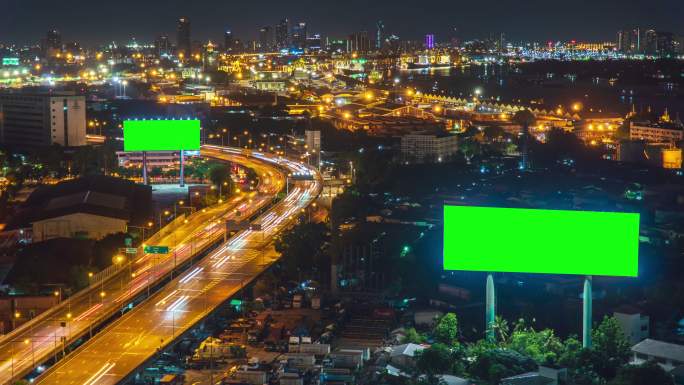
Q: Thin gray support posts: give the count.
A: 4